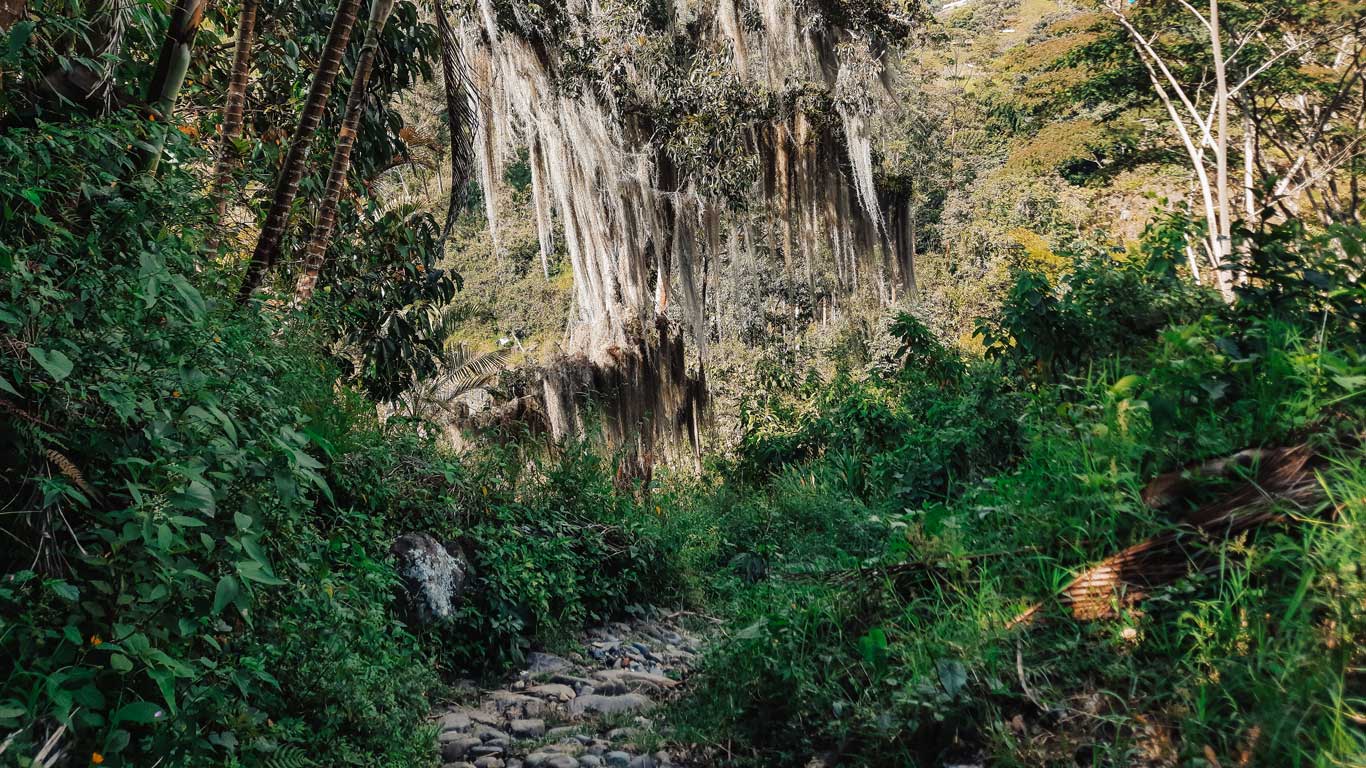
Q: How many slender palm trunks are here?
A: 4